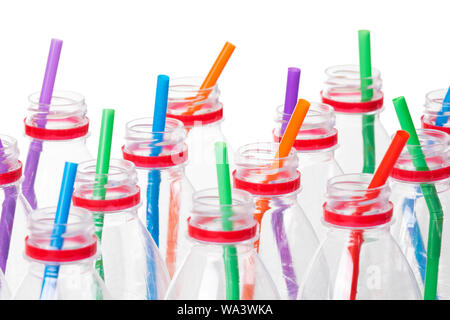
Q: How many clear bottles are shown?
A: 13